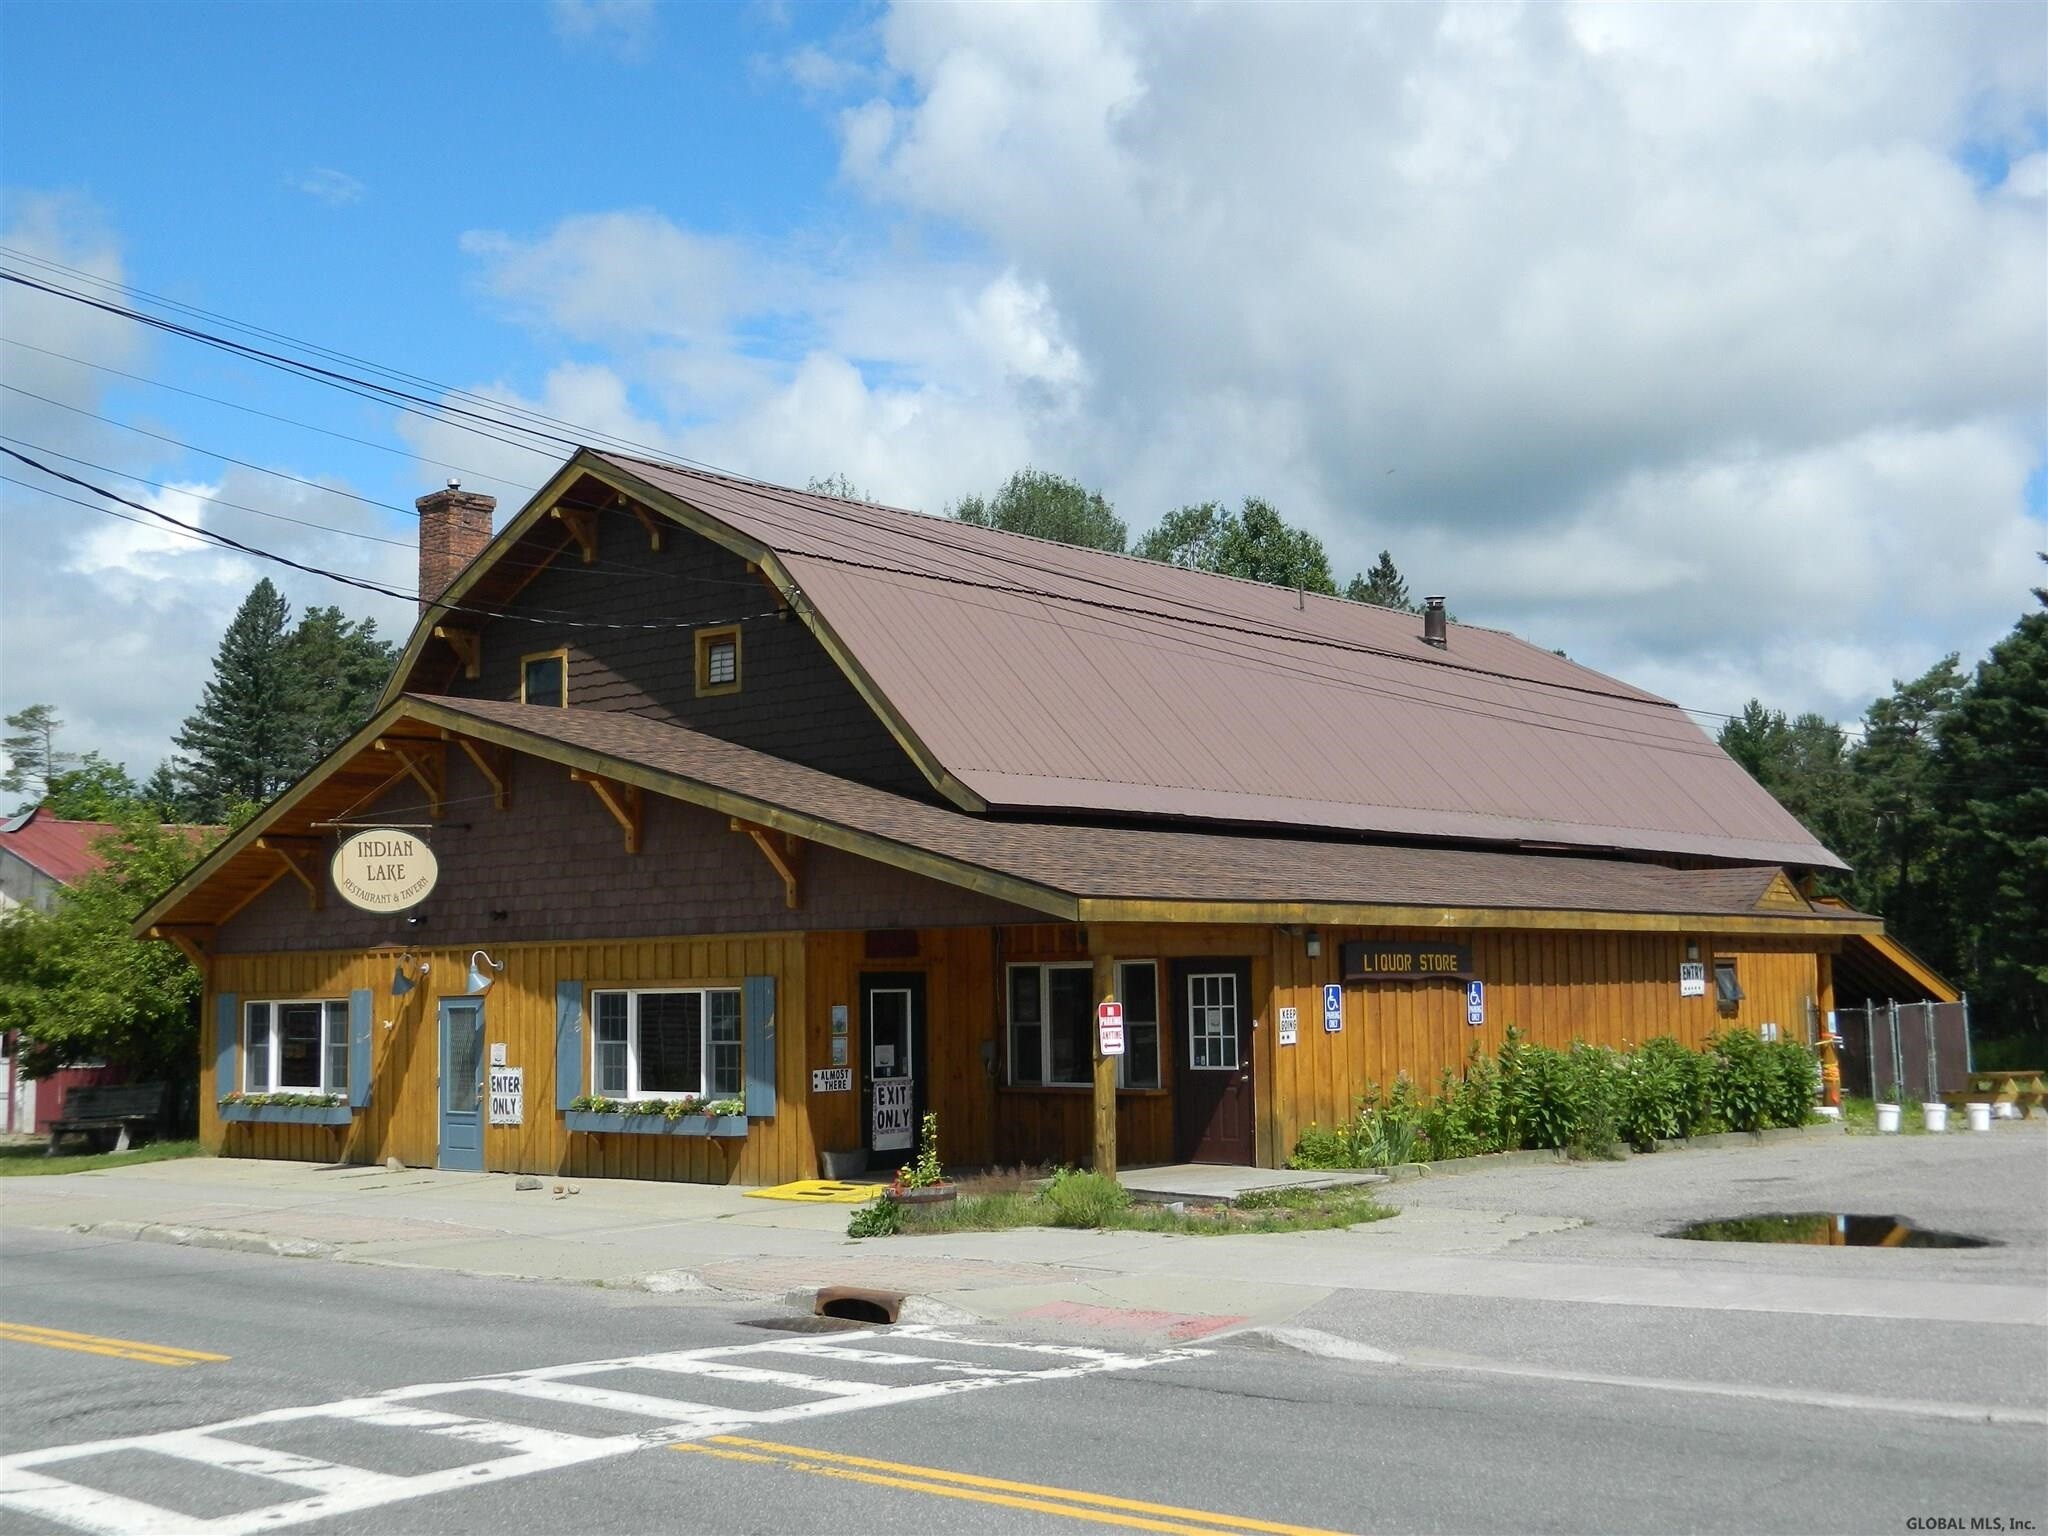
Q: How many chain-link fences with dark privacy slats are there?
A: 1